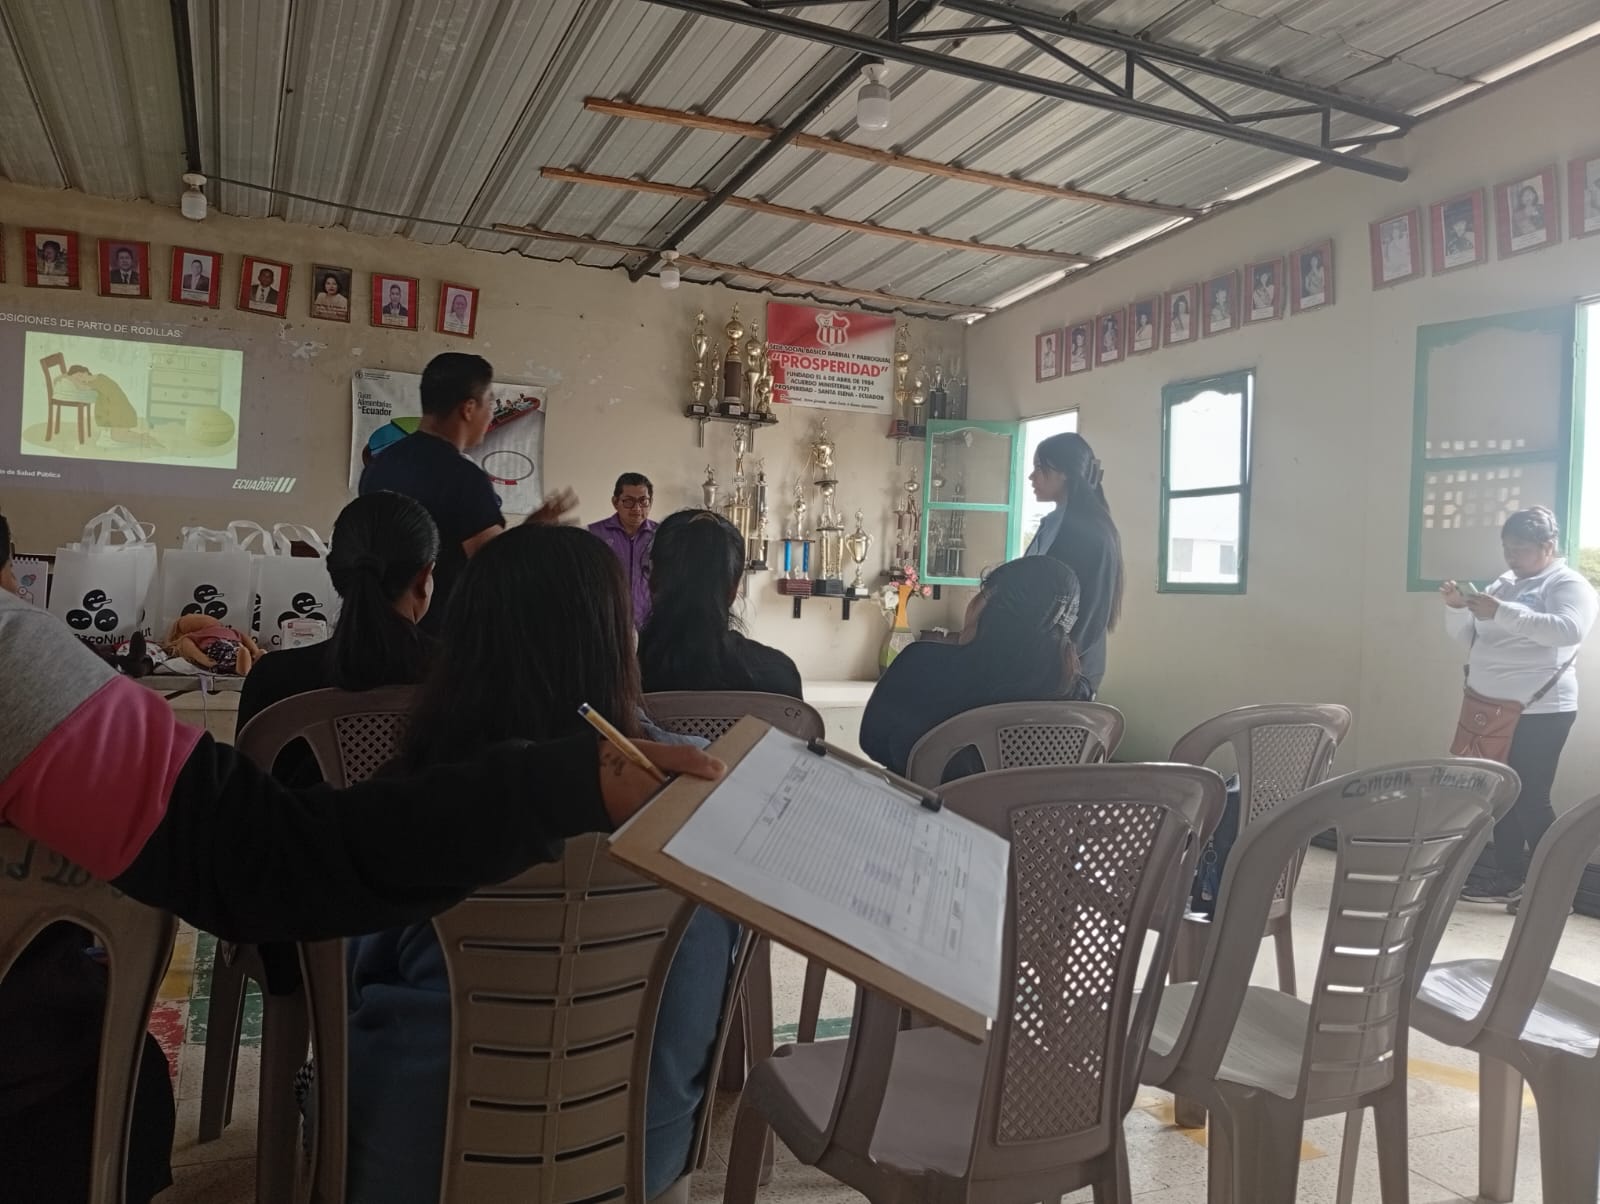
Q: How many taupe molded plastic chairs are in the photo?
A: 9